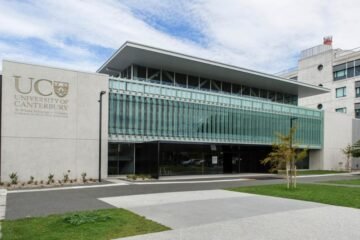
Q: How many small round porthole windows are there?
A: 3